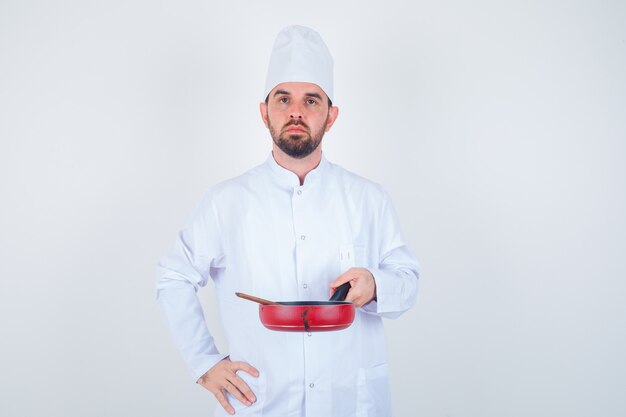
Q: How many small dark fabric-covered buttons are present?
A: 0